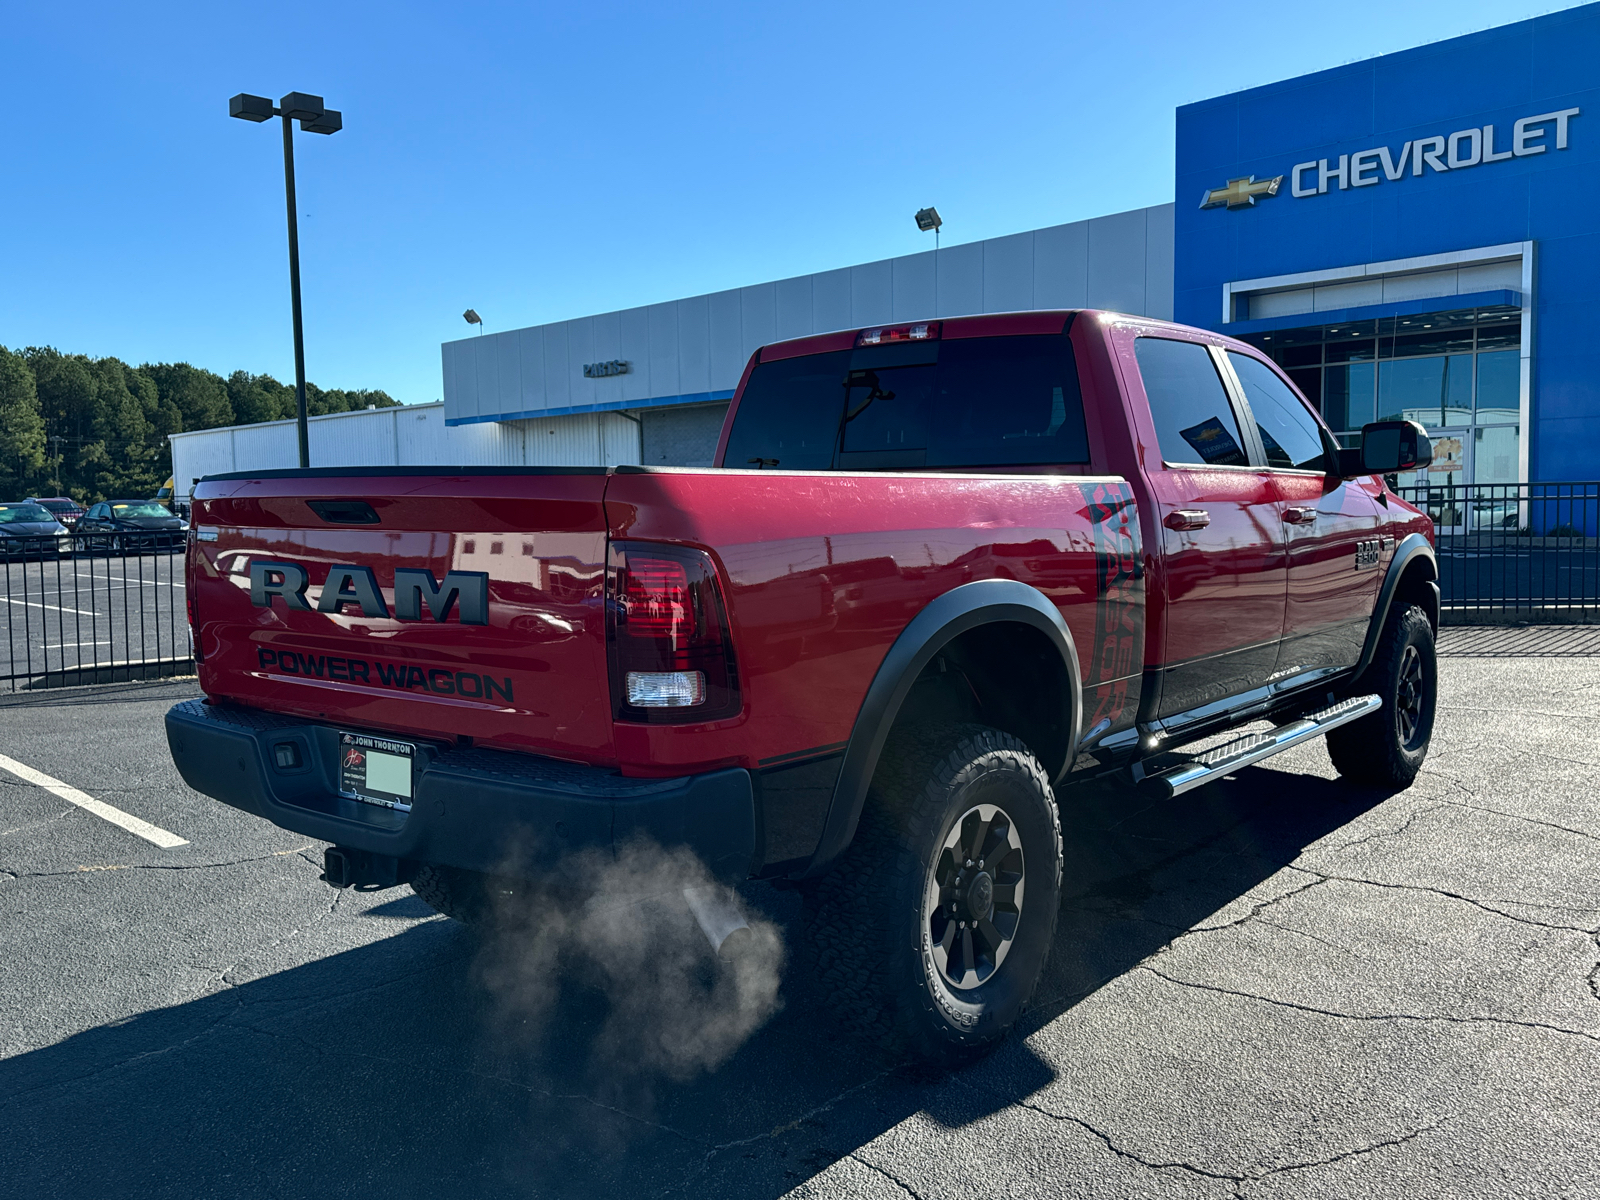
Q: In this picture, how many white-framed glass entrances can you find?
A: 1